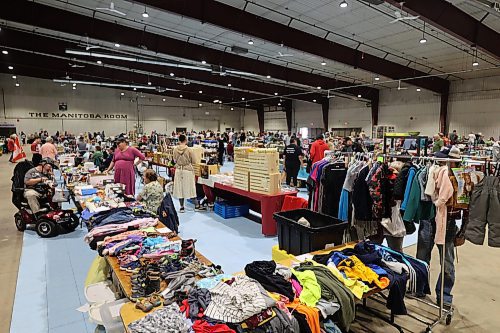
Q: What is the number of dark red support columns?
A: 5